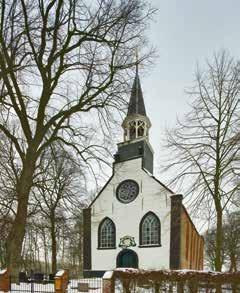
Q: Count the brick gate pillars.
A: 3